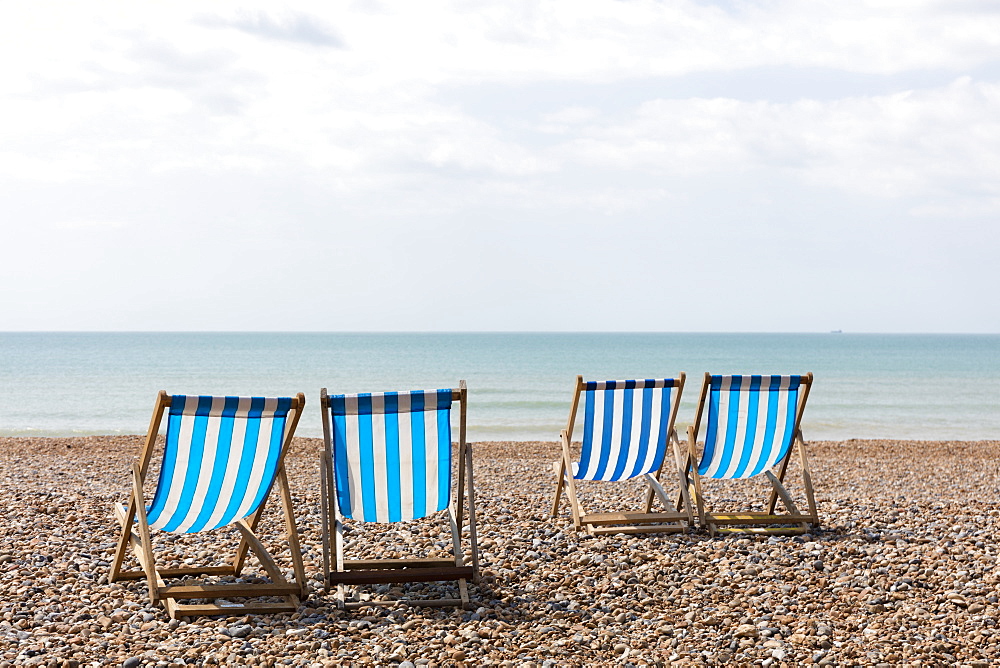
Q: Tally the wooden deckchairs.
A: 4